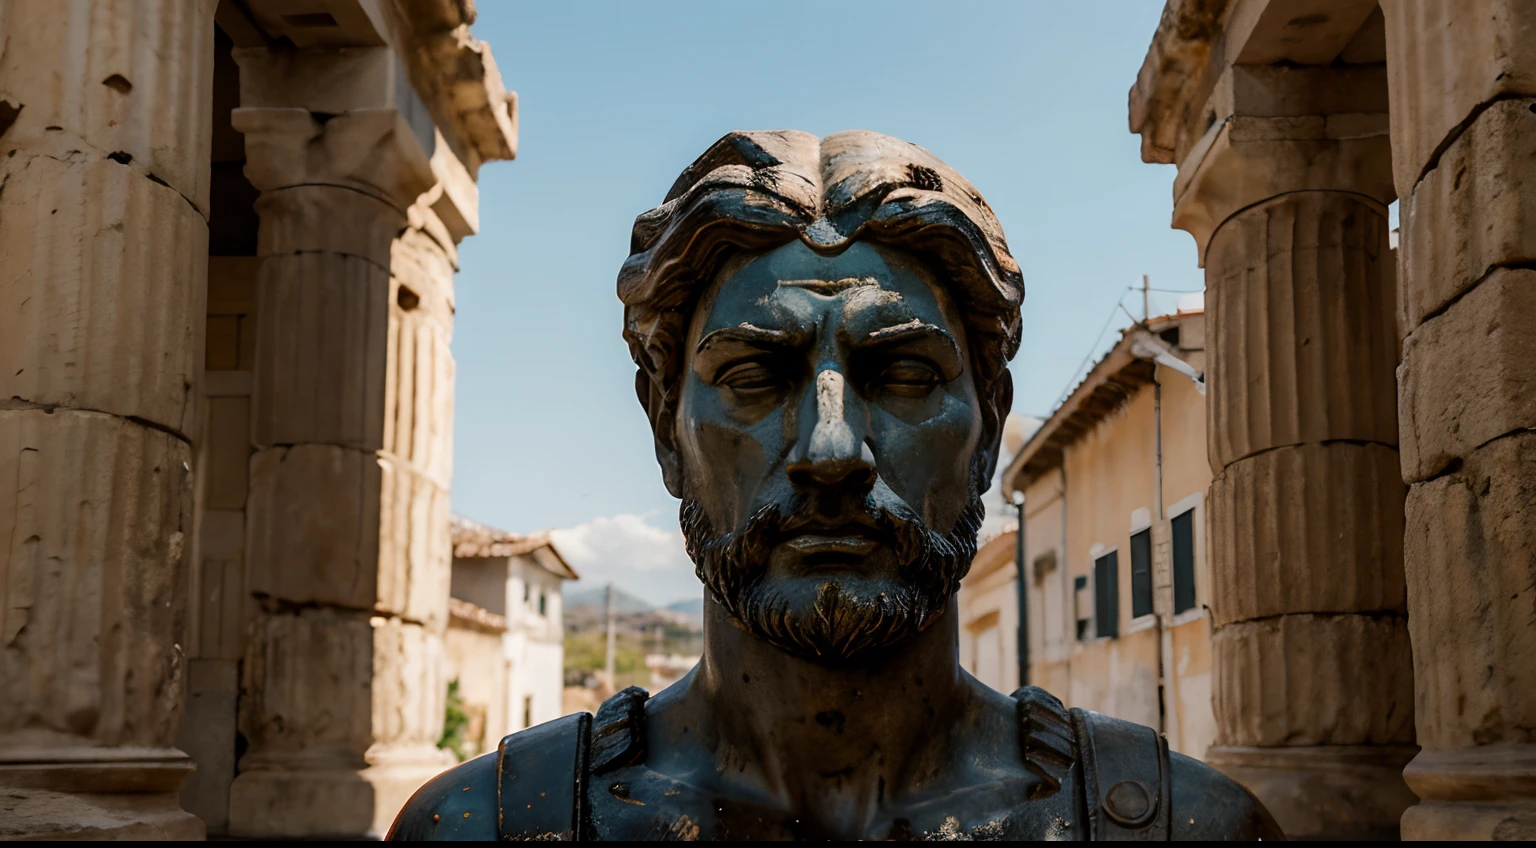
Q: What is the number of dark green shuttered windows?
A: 3